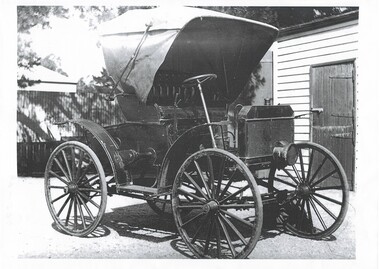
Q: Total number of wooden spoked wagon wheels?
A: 4